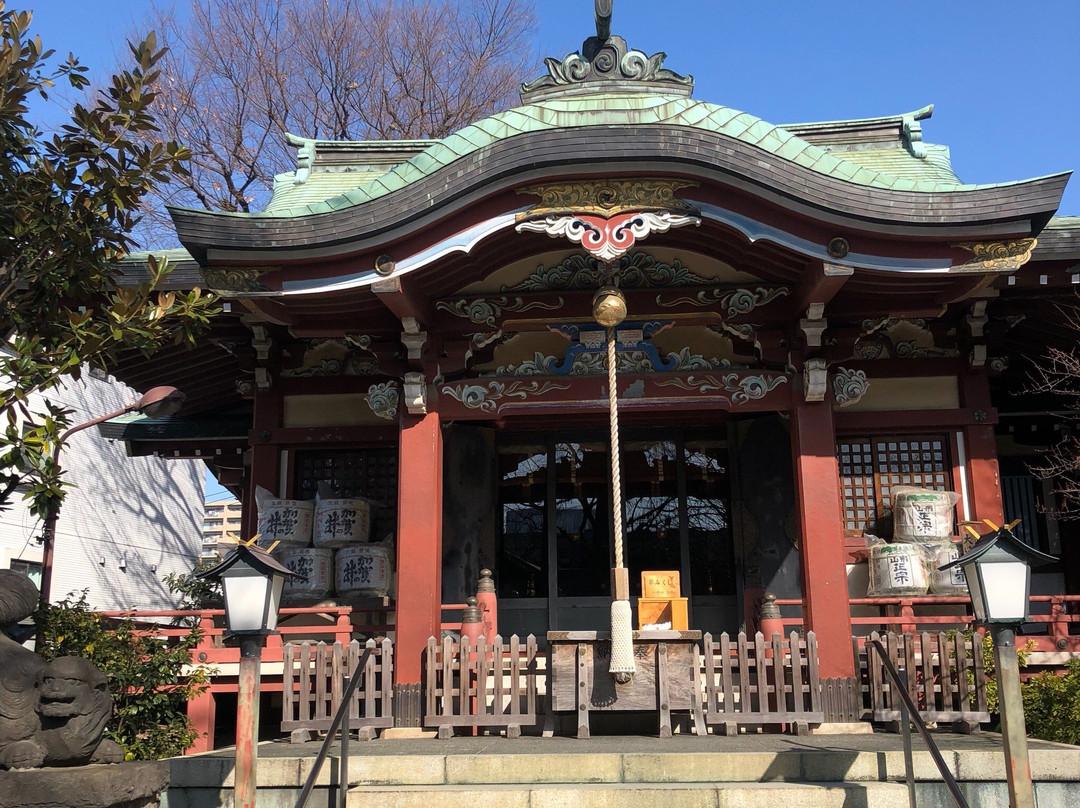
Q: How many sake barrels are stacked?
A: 7